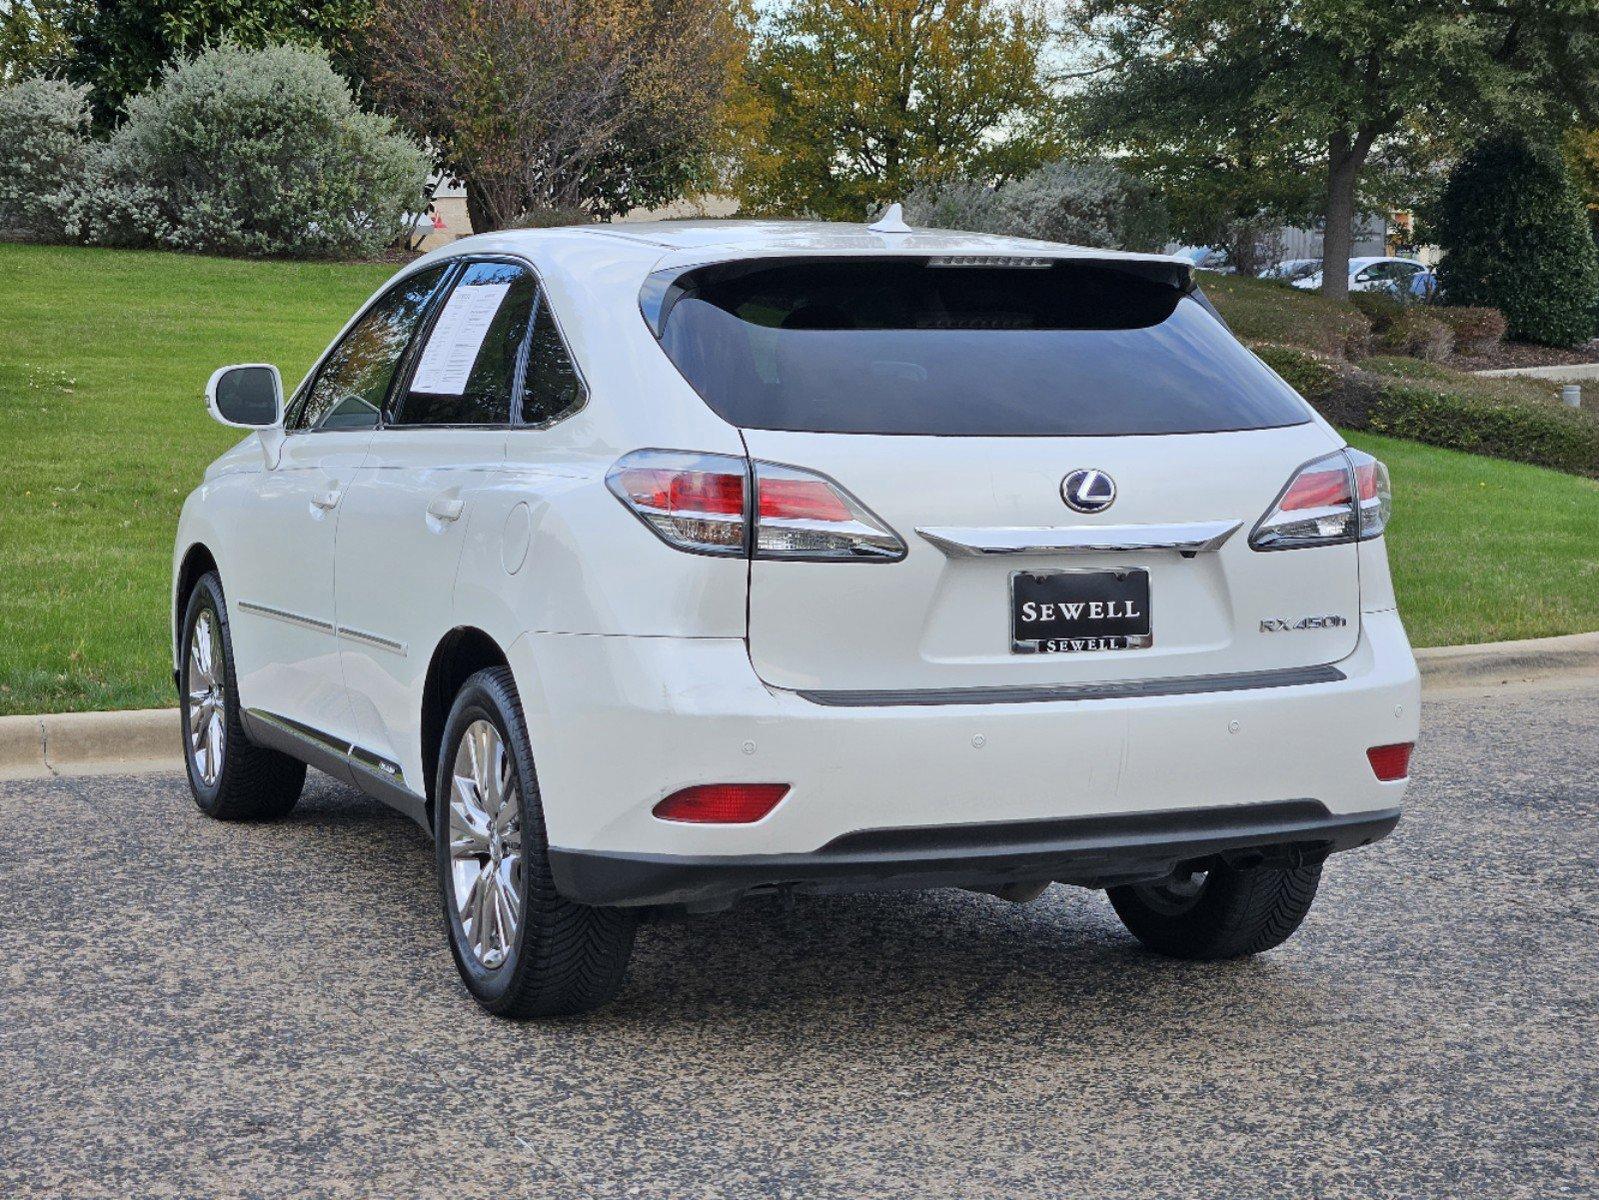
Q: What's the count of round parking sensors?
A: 4